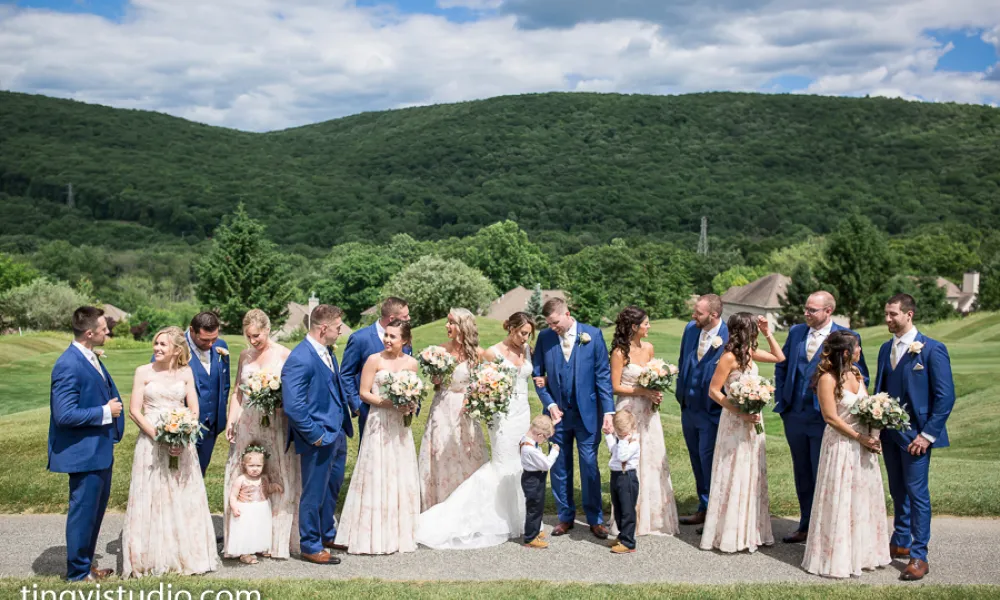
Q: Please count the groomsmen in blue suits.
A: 7